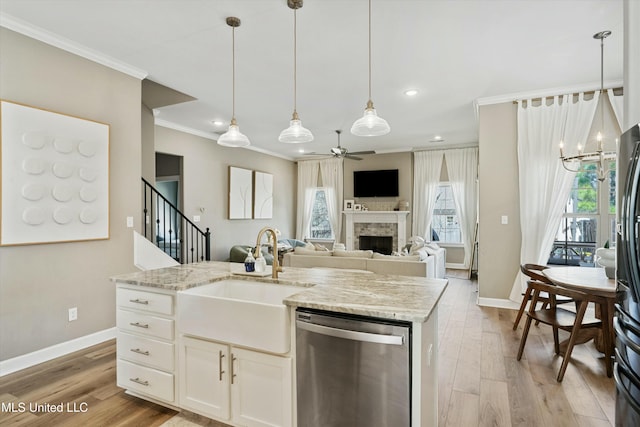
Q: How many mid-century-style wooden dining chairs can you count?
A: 2